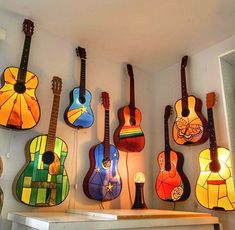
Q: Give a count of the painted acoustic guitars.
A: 8